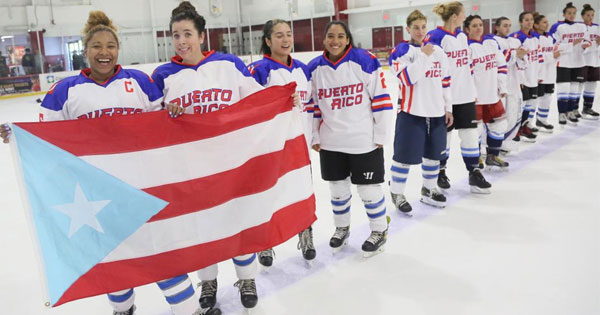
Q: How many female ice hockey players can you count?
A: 12